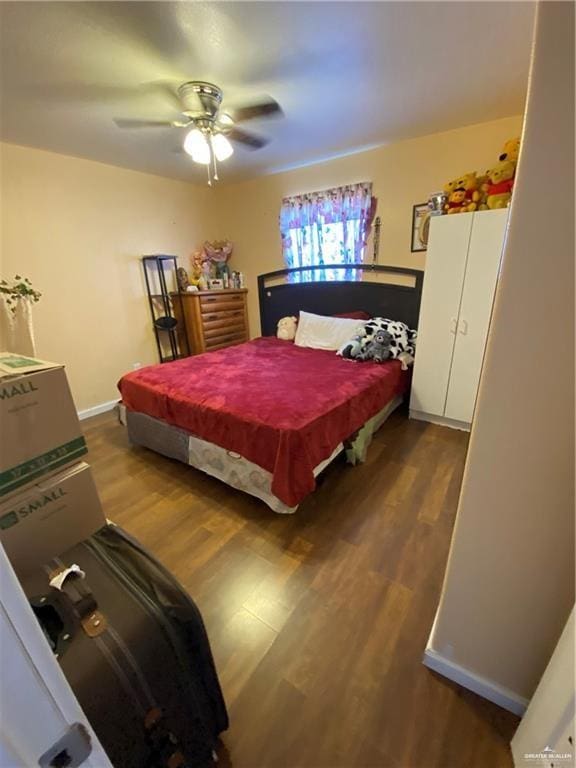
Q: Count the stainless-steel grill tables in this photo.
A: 0